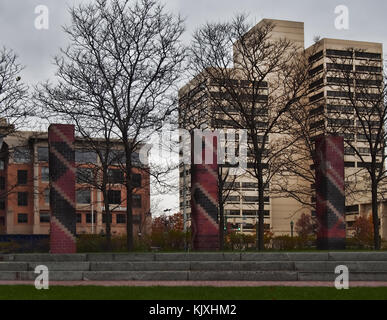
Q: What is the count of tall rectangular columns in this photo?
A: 3